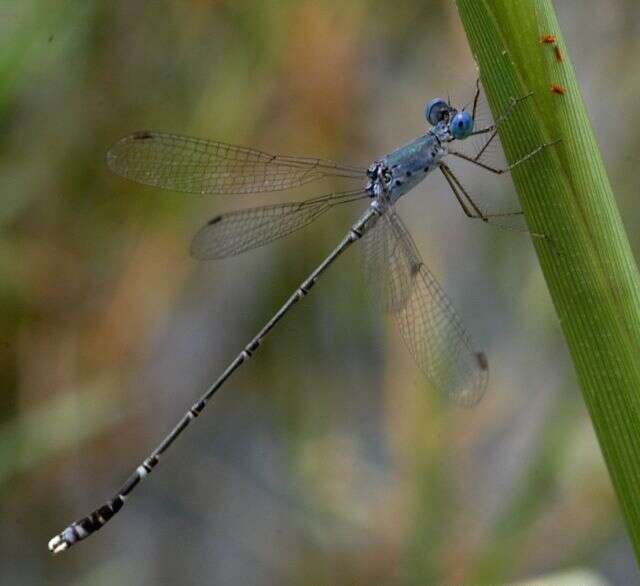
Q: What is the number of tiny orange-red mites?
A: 3